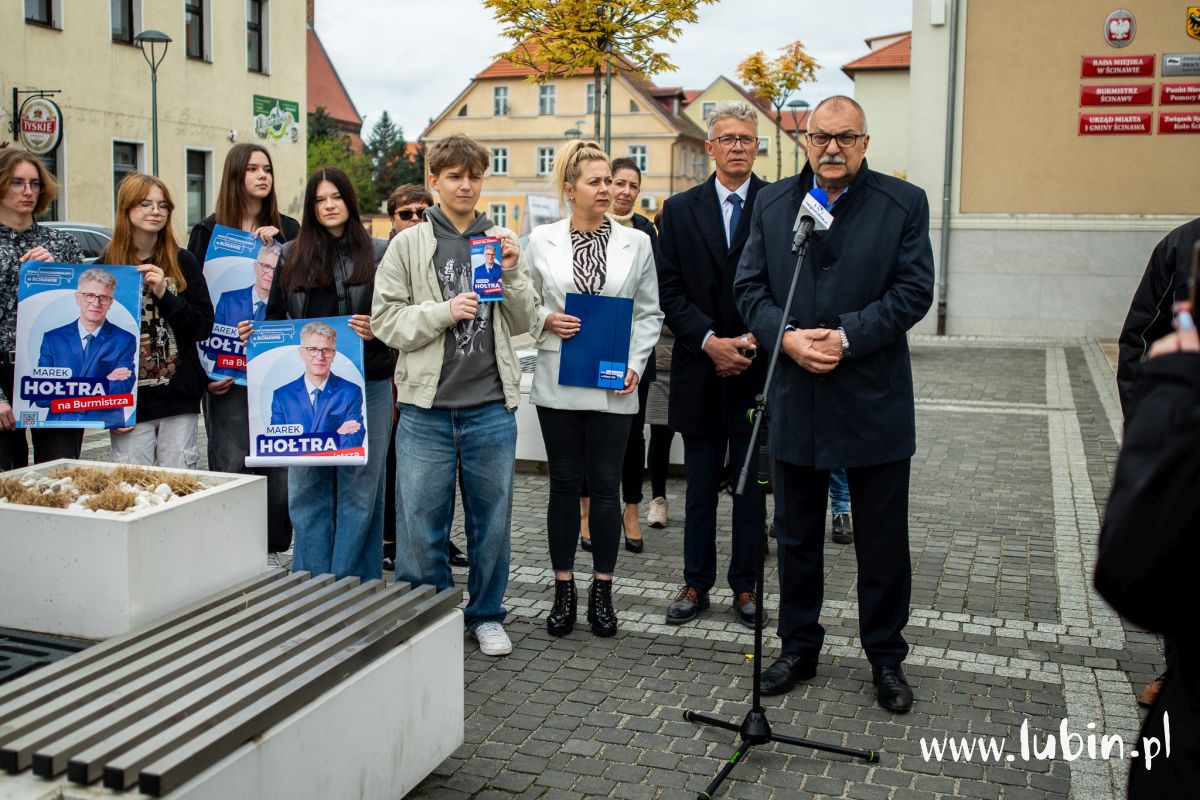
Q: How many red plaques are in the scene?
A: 5